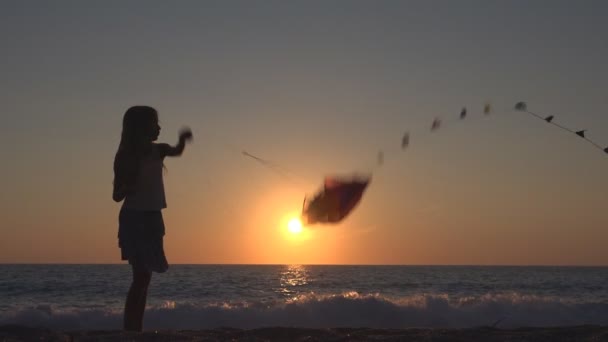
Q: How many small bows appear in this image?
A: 9